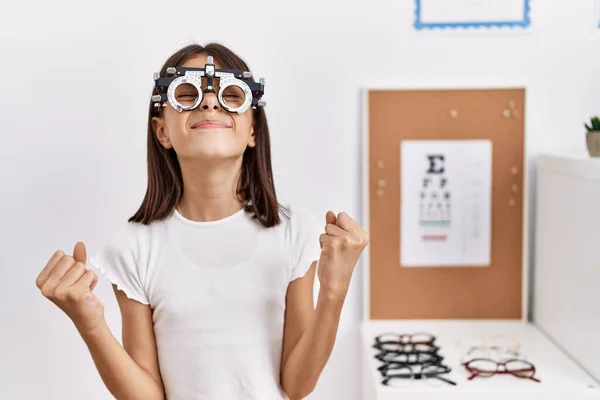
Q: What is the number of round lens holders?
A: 2